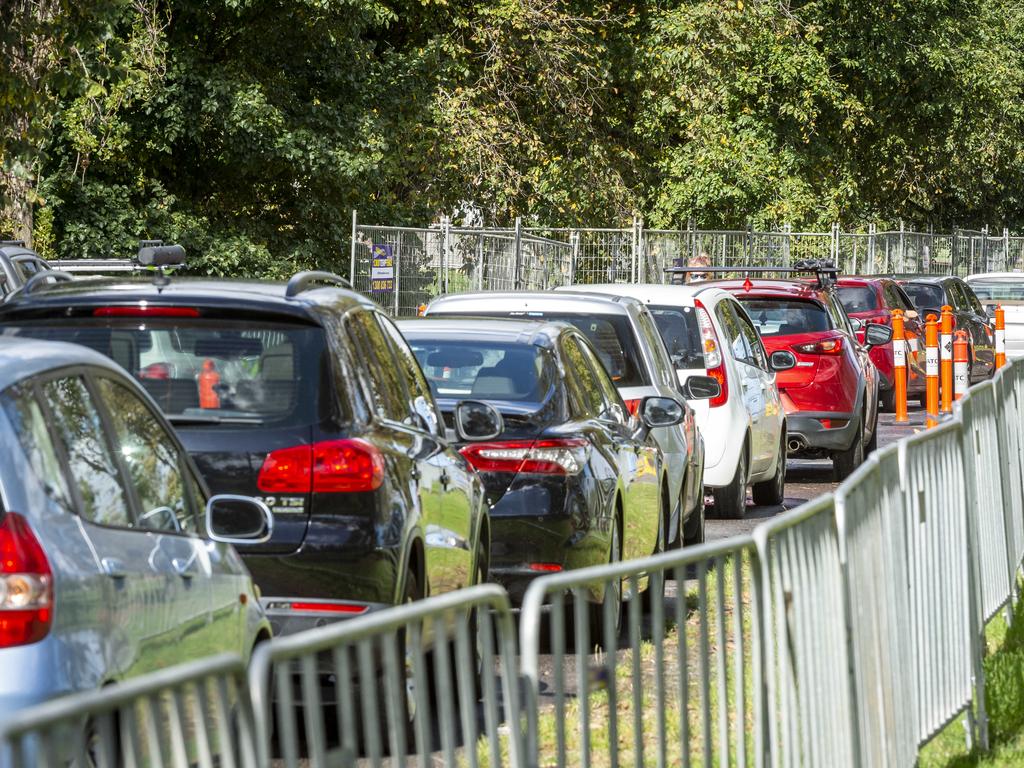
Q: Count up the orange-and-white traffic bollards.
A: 5